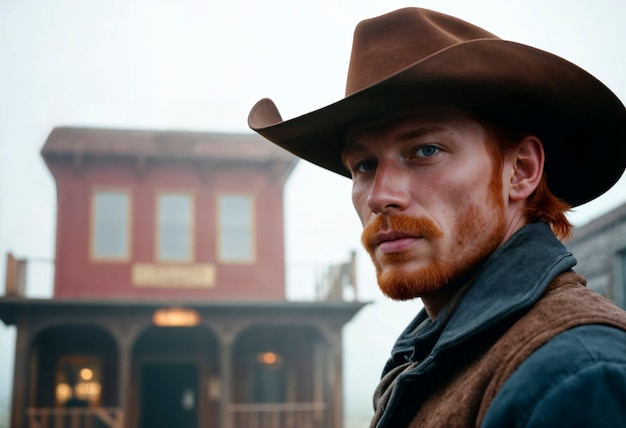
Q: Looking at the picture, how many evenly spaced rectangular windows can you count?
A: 3